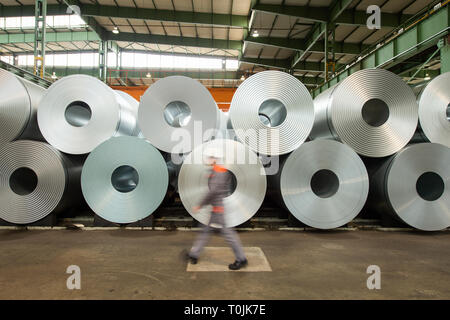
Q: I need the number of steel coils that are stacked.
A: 11